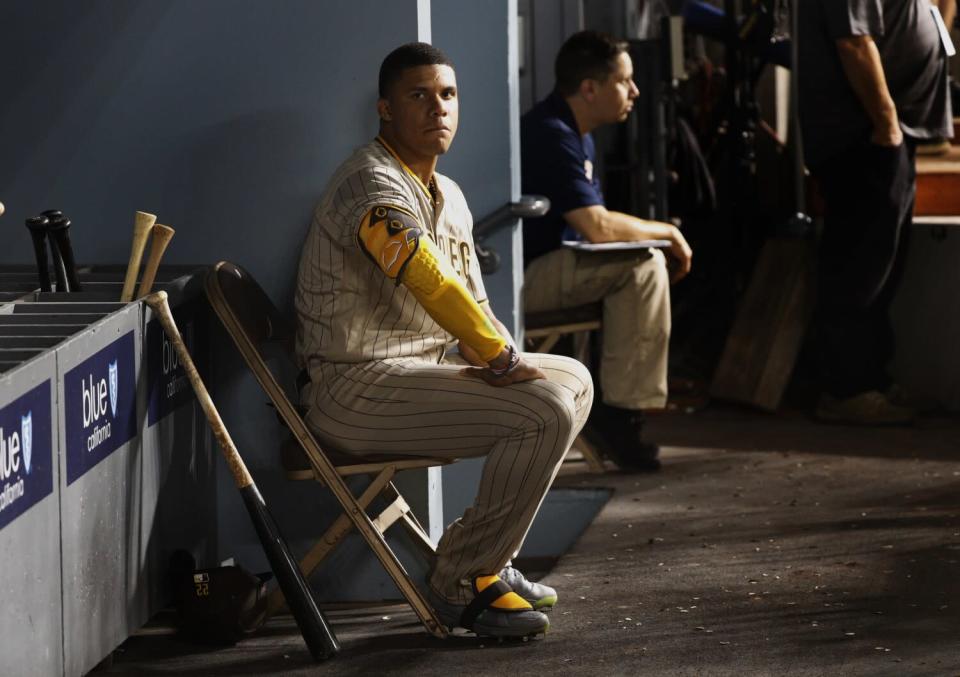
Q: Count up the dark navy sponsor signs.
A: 3